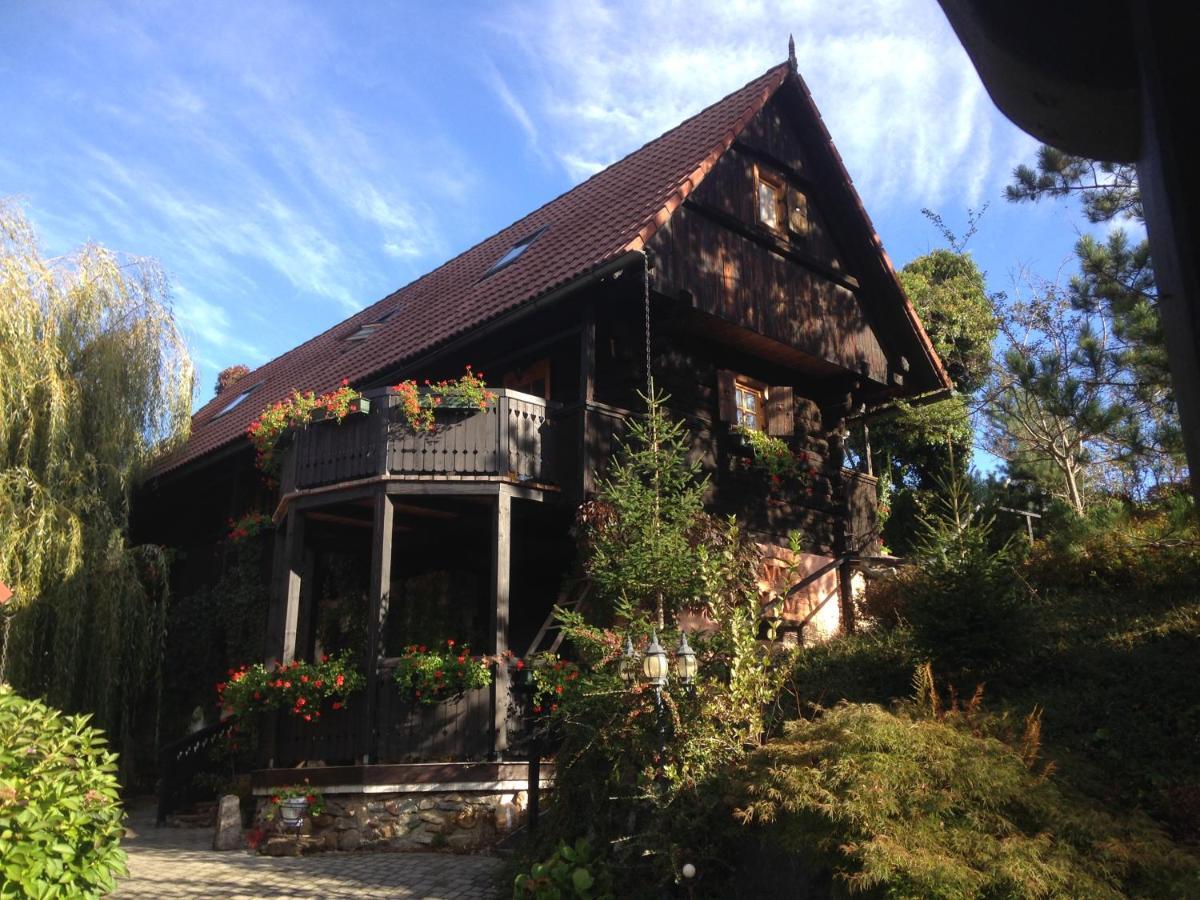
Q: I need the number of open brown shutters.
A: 3